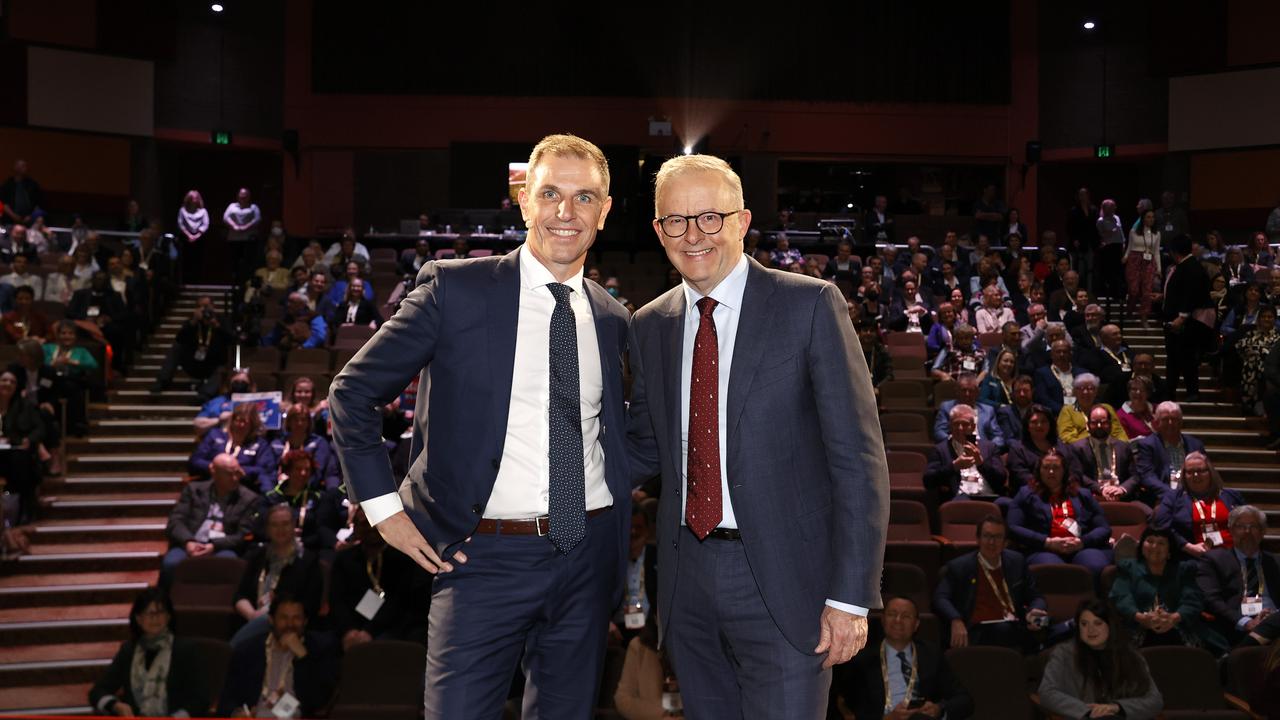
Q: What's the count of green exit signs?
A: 2